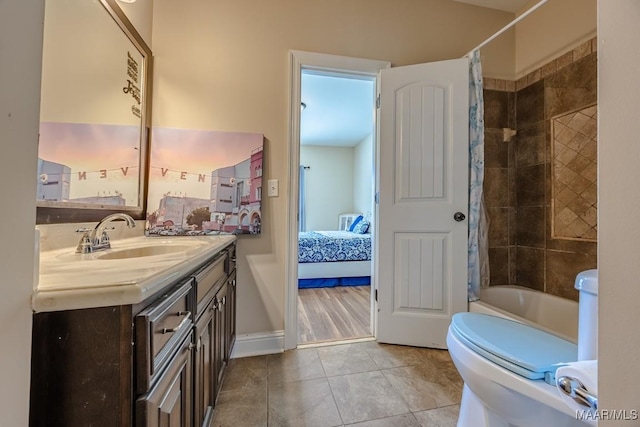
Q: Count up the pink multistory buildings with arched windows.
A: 1